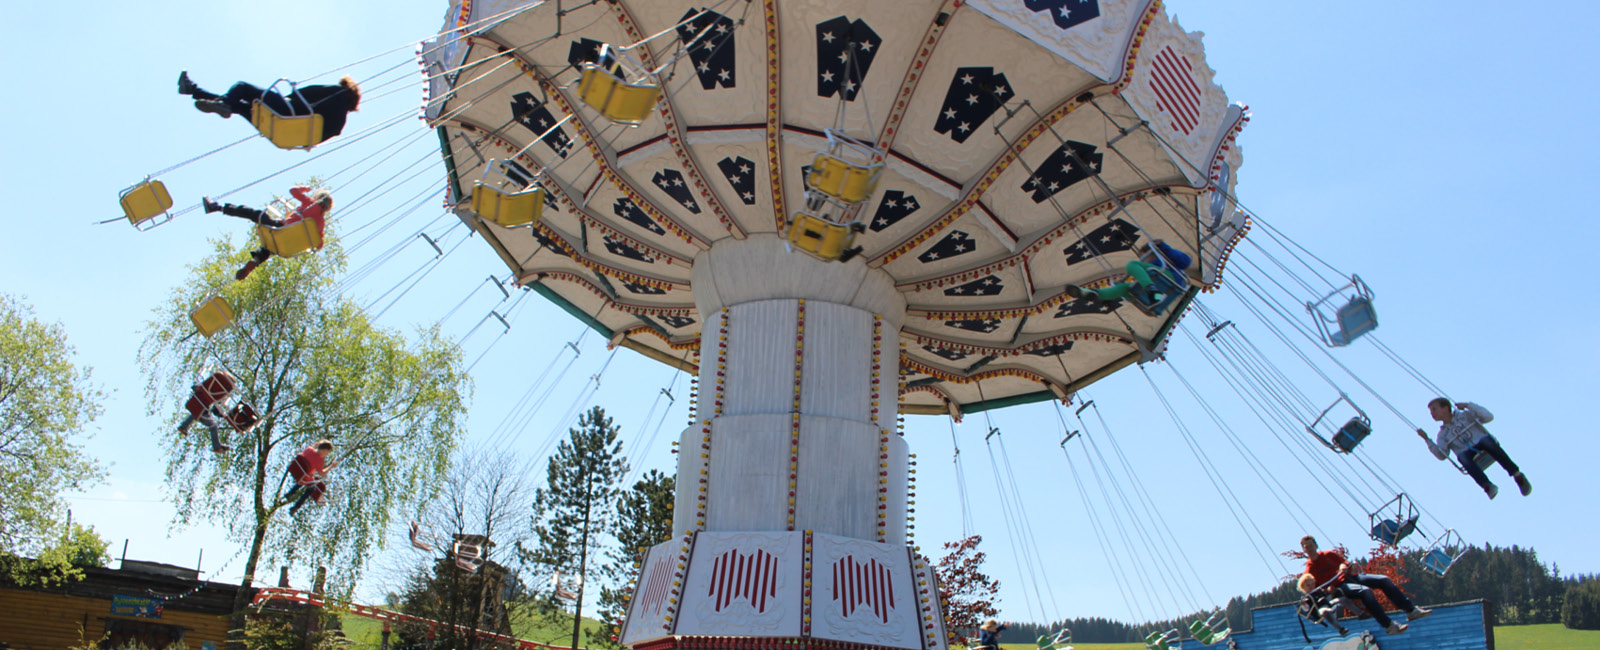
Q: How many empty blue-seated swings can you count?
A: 4